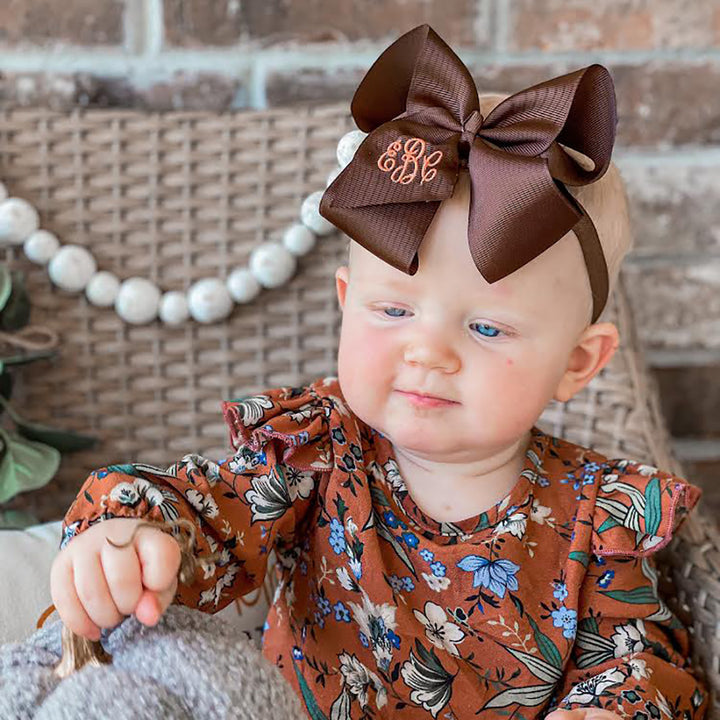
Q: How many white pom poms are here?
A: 14